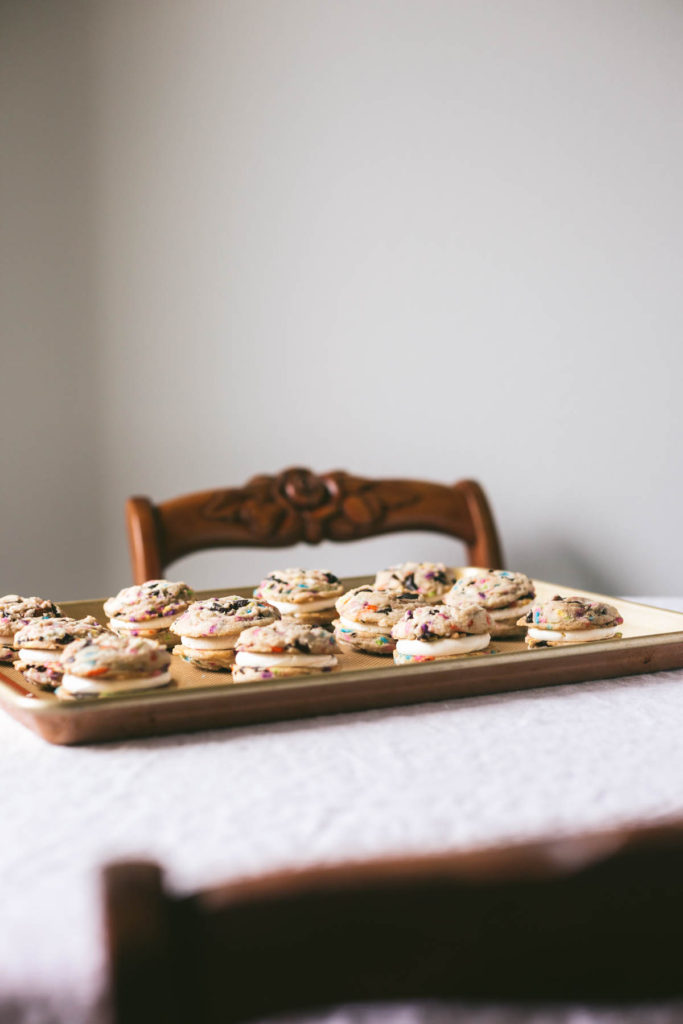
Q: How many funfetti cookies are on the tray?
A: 12